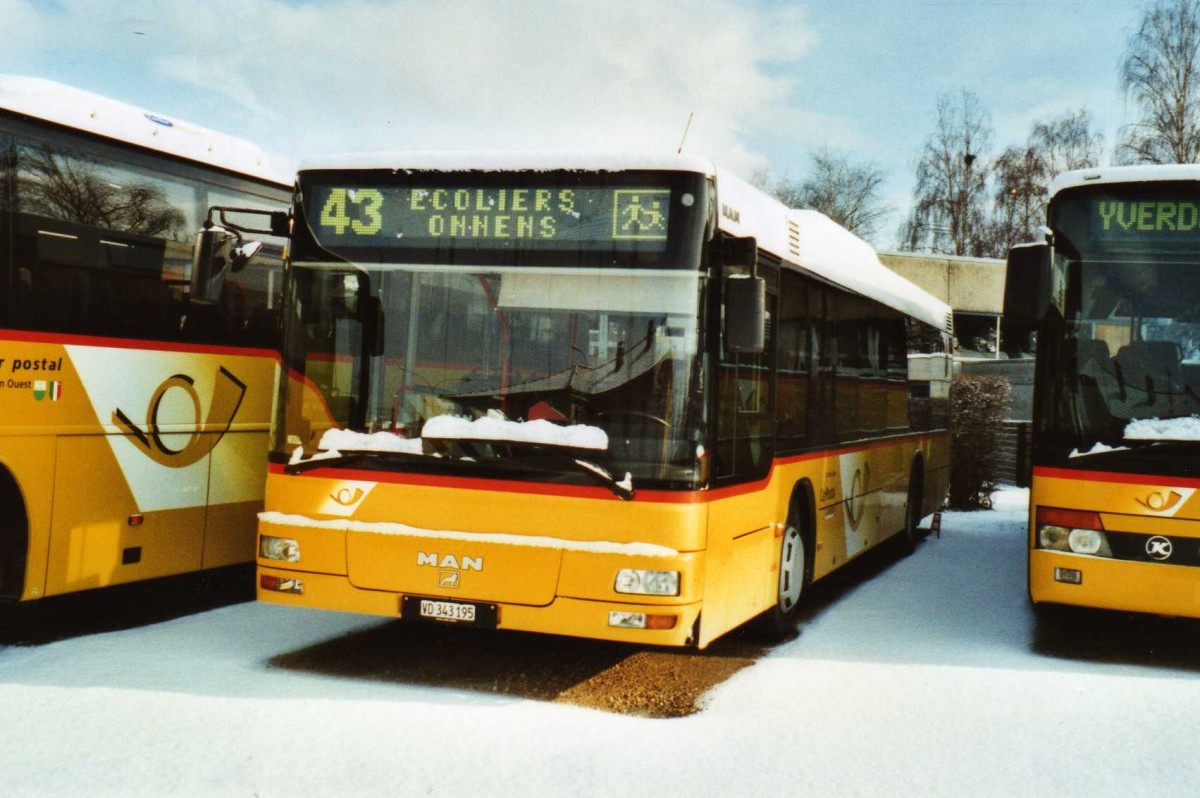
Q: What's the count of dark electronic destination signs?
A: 2